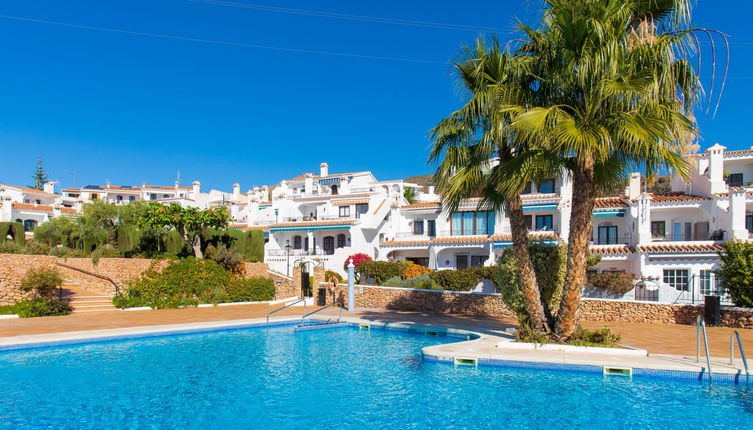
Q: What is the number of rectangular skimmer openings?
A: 4